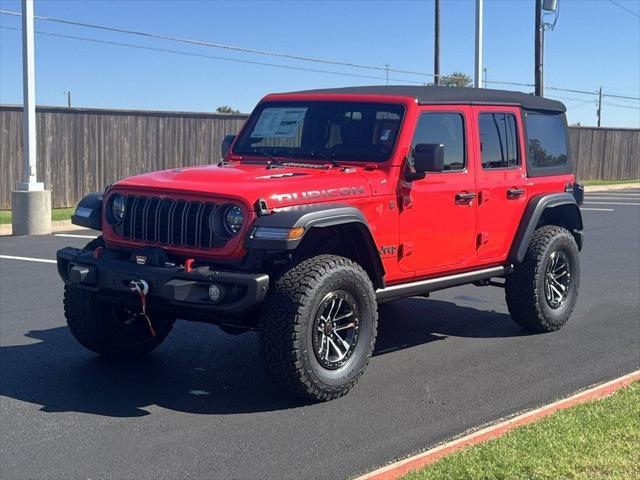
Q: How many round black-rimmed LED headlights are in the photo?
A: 2